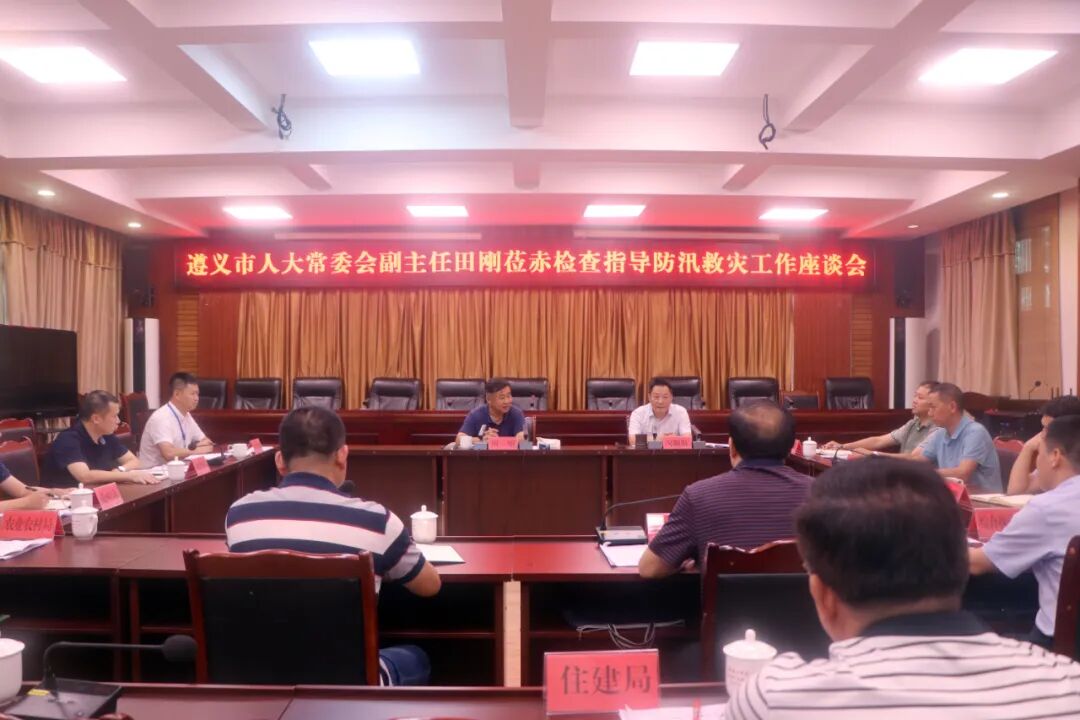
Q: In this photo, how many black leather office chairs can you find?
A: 10